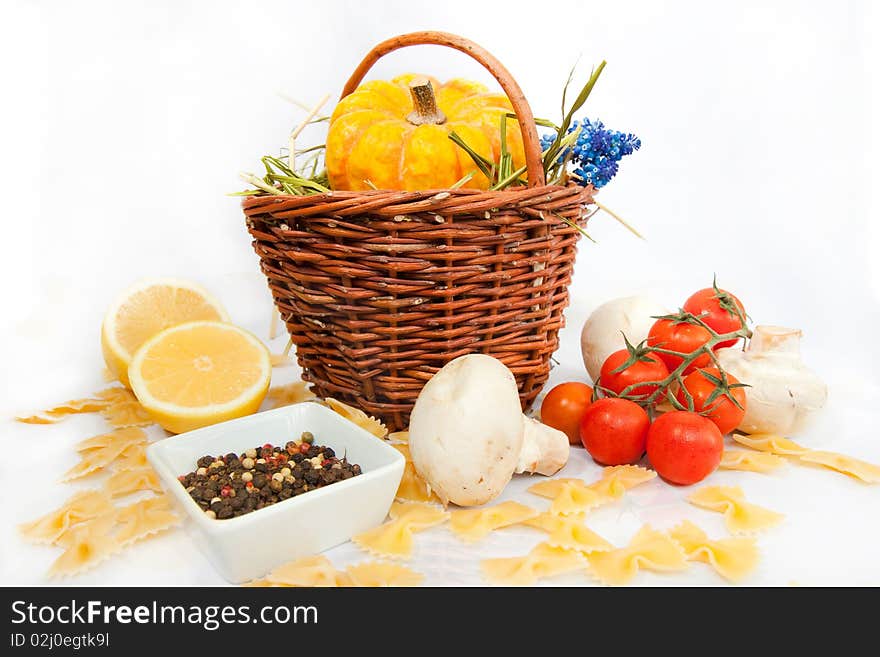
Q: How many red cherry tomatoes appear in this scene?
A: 7